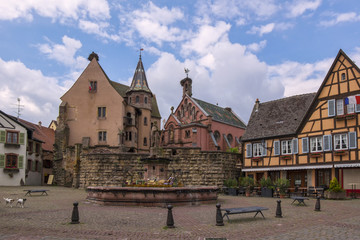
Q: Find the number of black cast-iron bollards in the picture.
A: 5